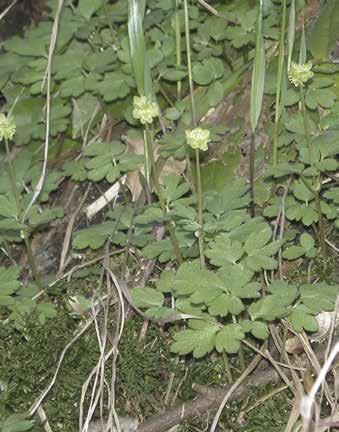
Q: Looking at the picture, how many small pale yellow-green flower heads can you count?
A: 4